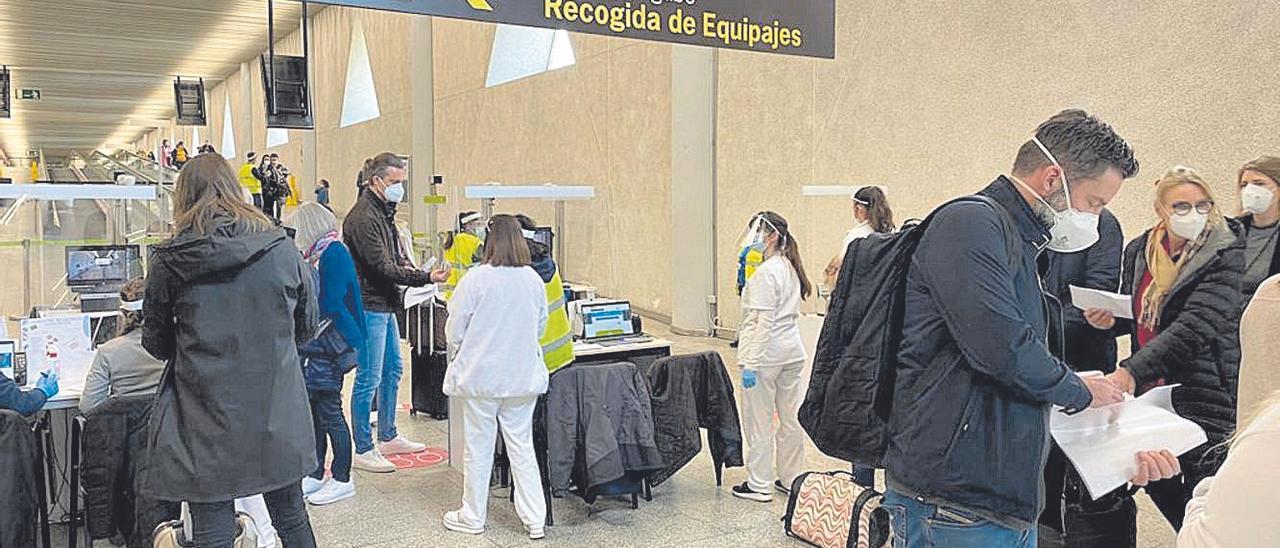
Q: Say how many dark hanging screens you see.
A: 3